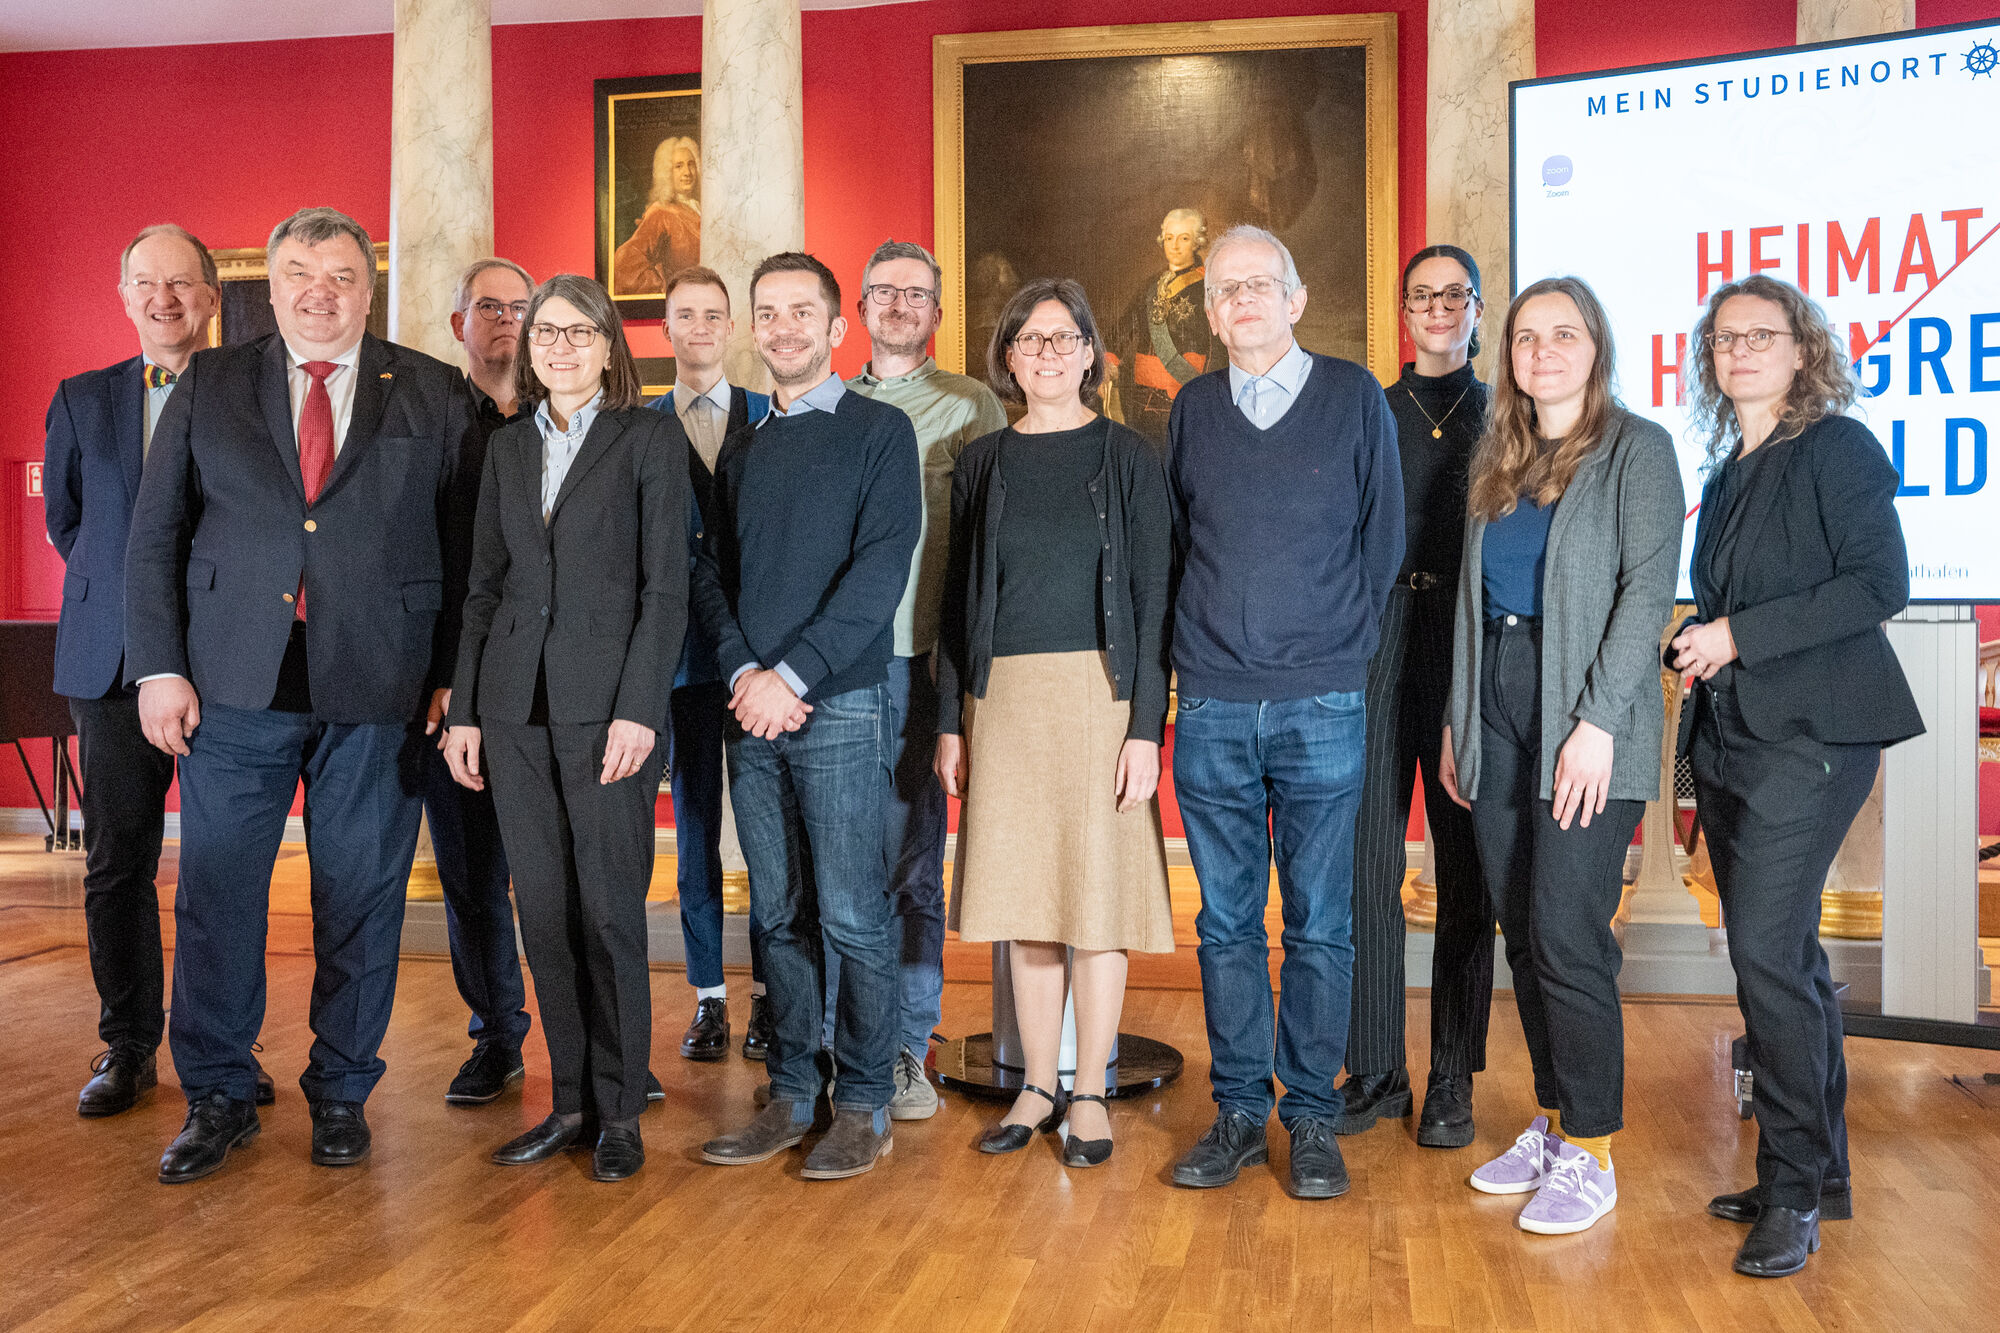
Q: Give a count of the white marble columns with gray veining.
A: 4